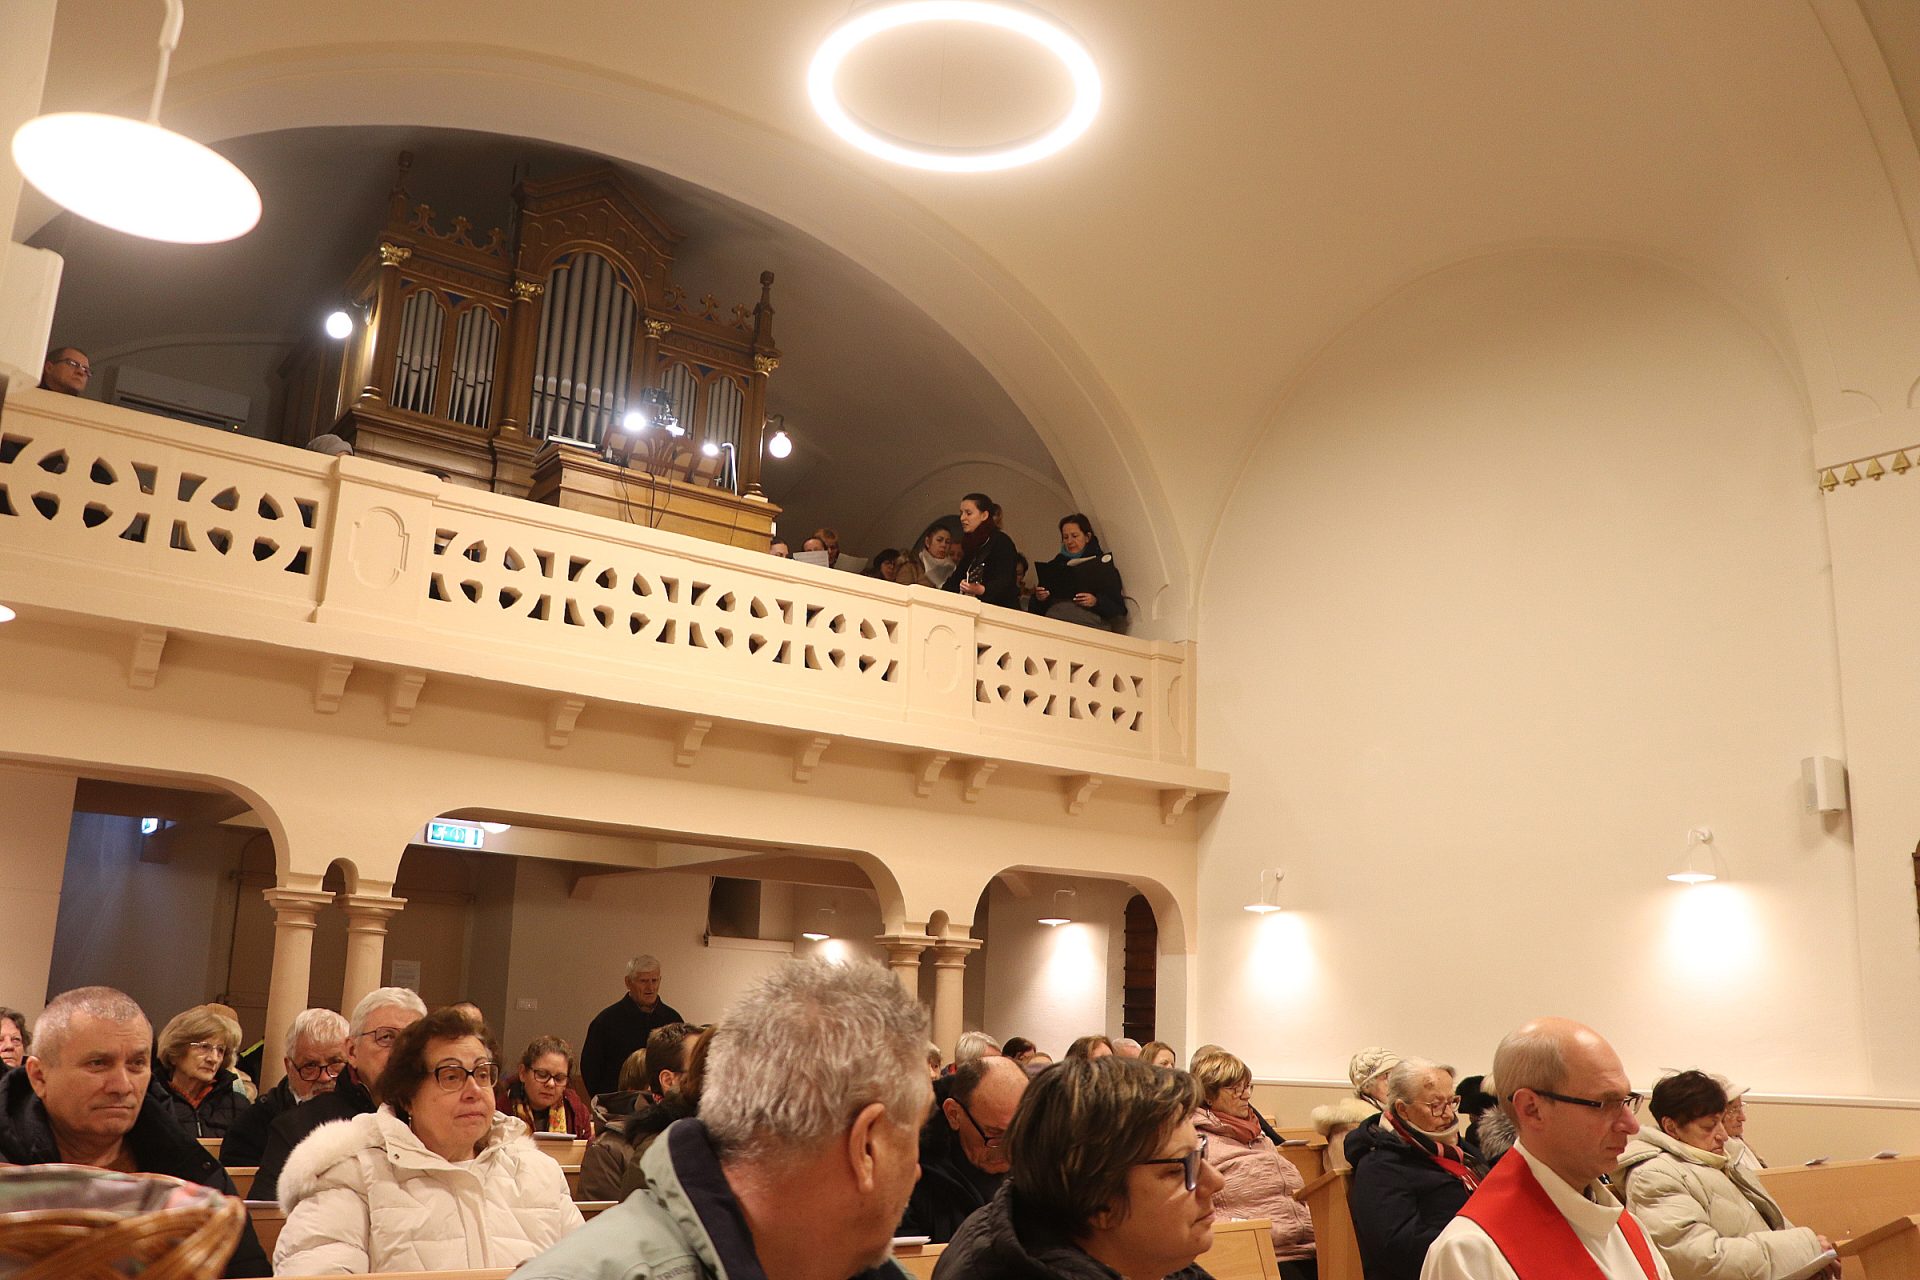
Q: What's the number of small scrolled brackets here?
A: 10